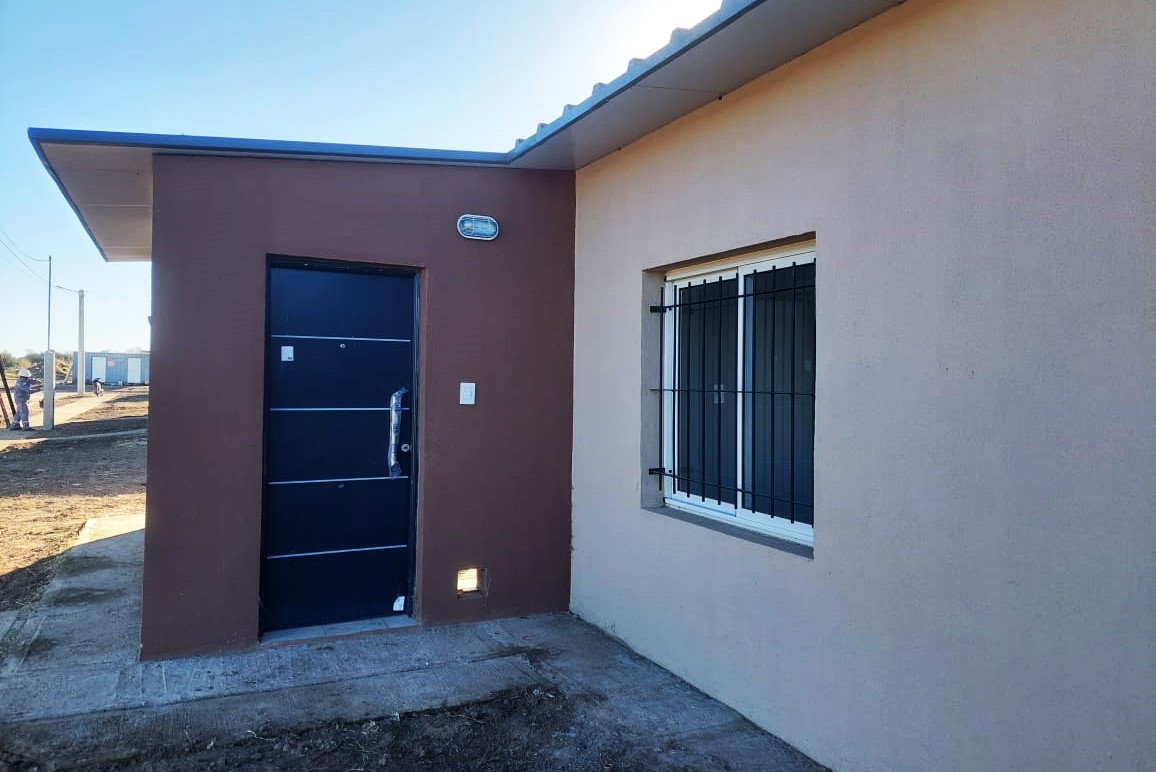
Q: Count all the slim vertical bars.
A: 10